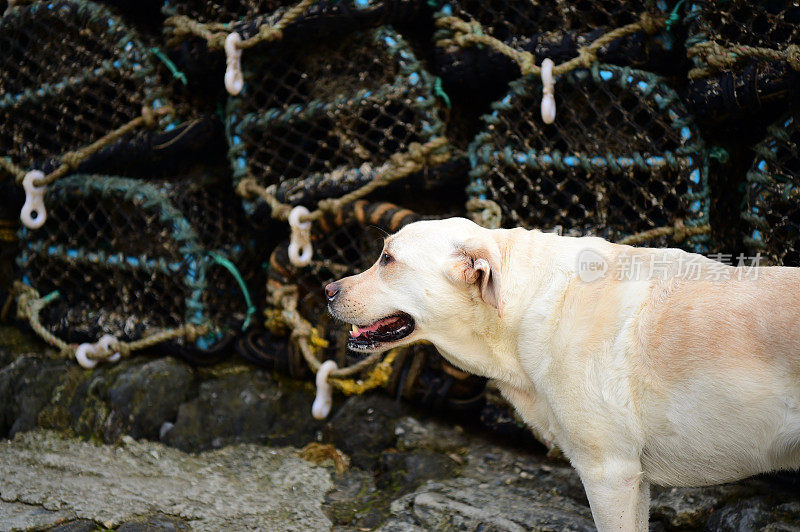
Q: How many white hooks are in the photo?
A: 6